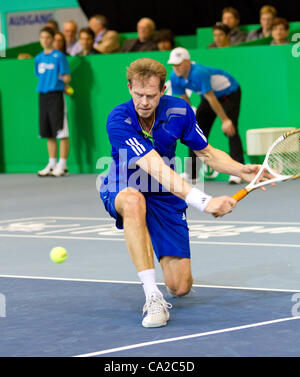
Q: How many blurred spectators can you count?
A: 11